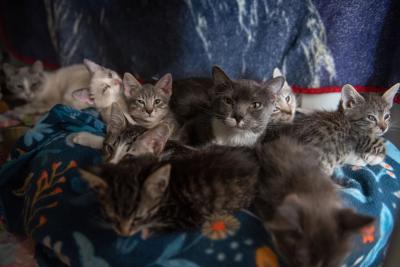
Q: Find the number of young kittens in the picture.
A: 8